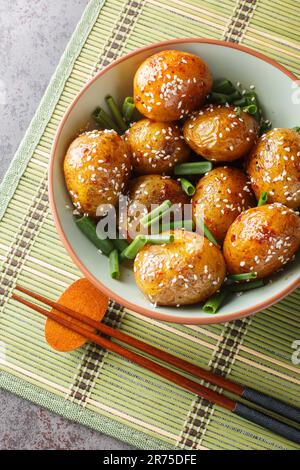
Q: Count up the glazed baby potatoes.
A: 9